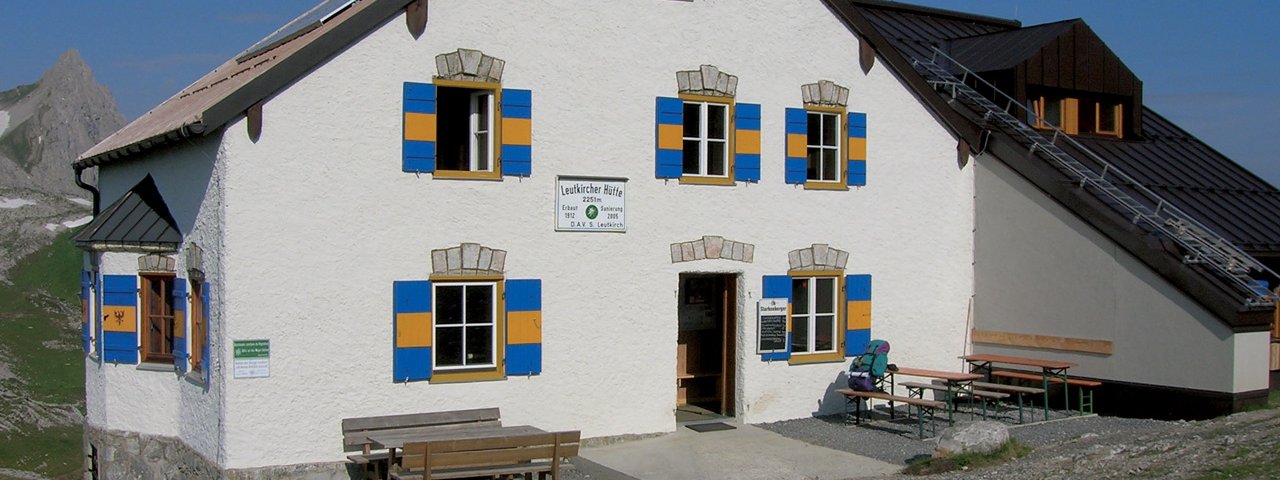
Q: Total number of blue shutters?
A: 15